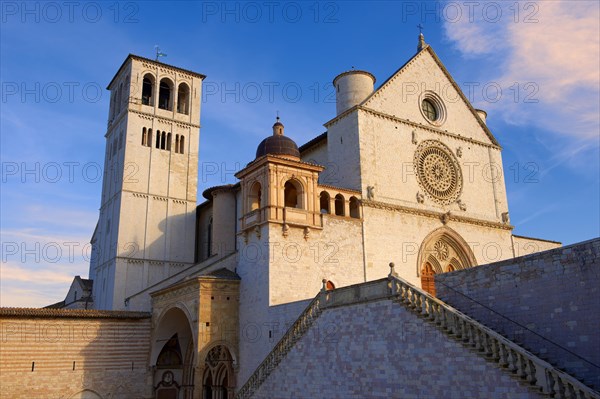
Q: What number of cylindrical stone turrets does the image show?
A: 2